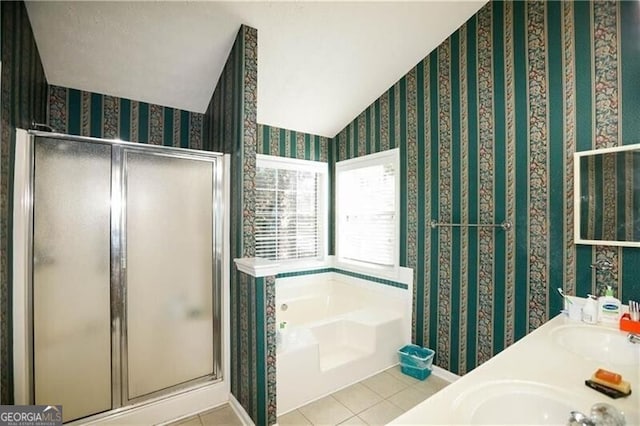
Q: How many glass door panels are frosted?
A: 2